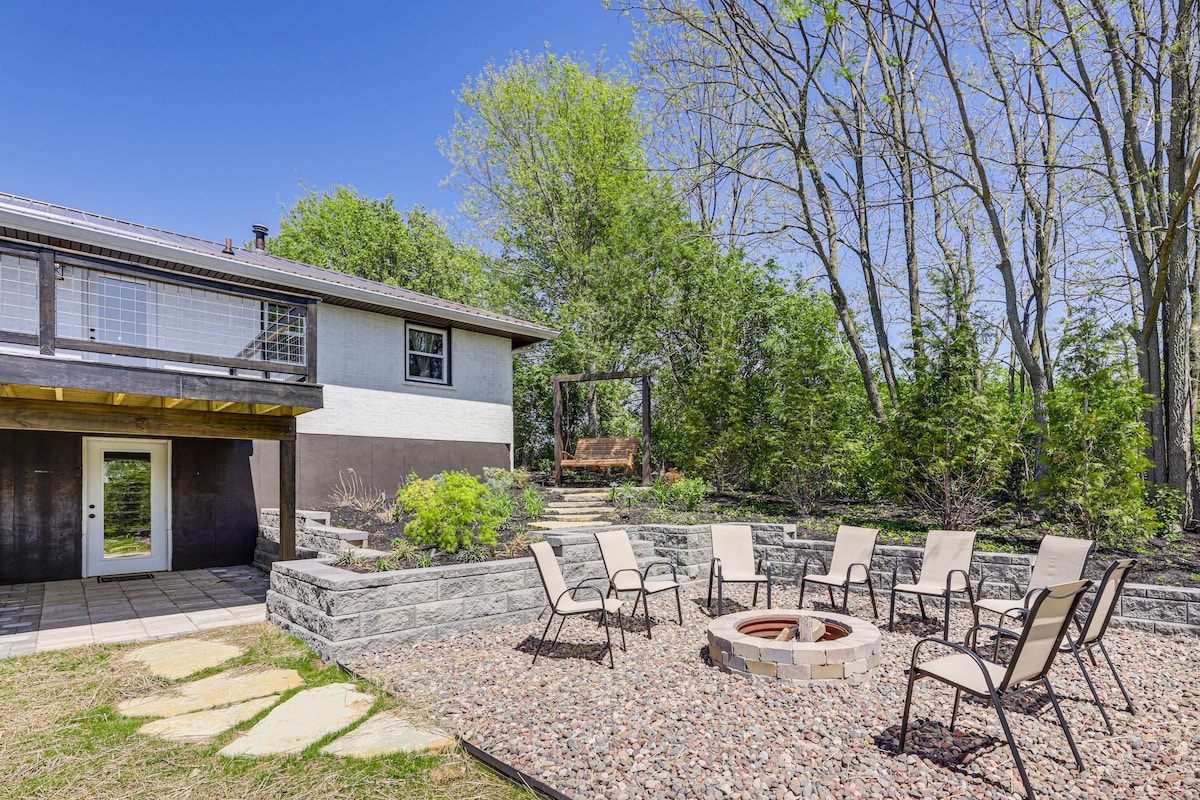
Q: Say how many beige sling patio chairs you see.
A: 8